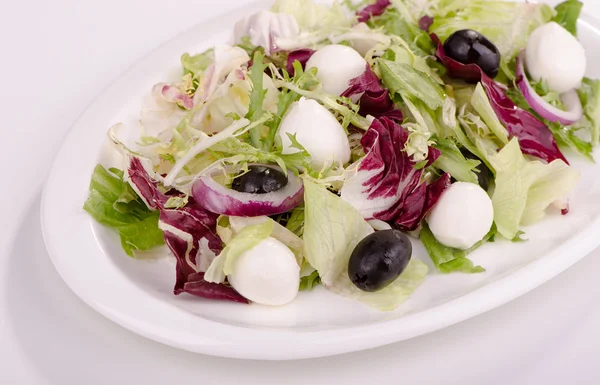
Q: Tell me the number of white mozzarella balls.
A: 5